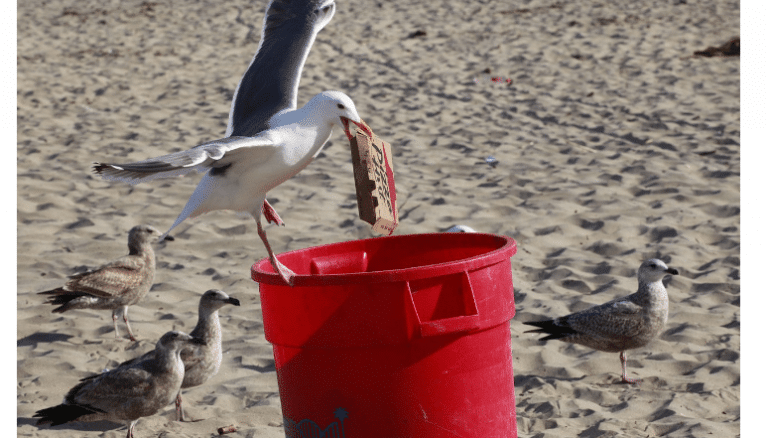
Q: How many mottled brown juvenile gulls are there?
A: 4